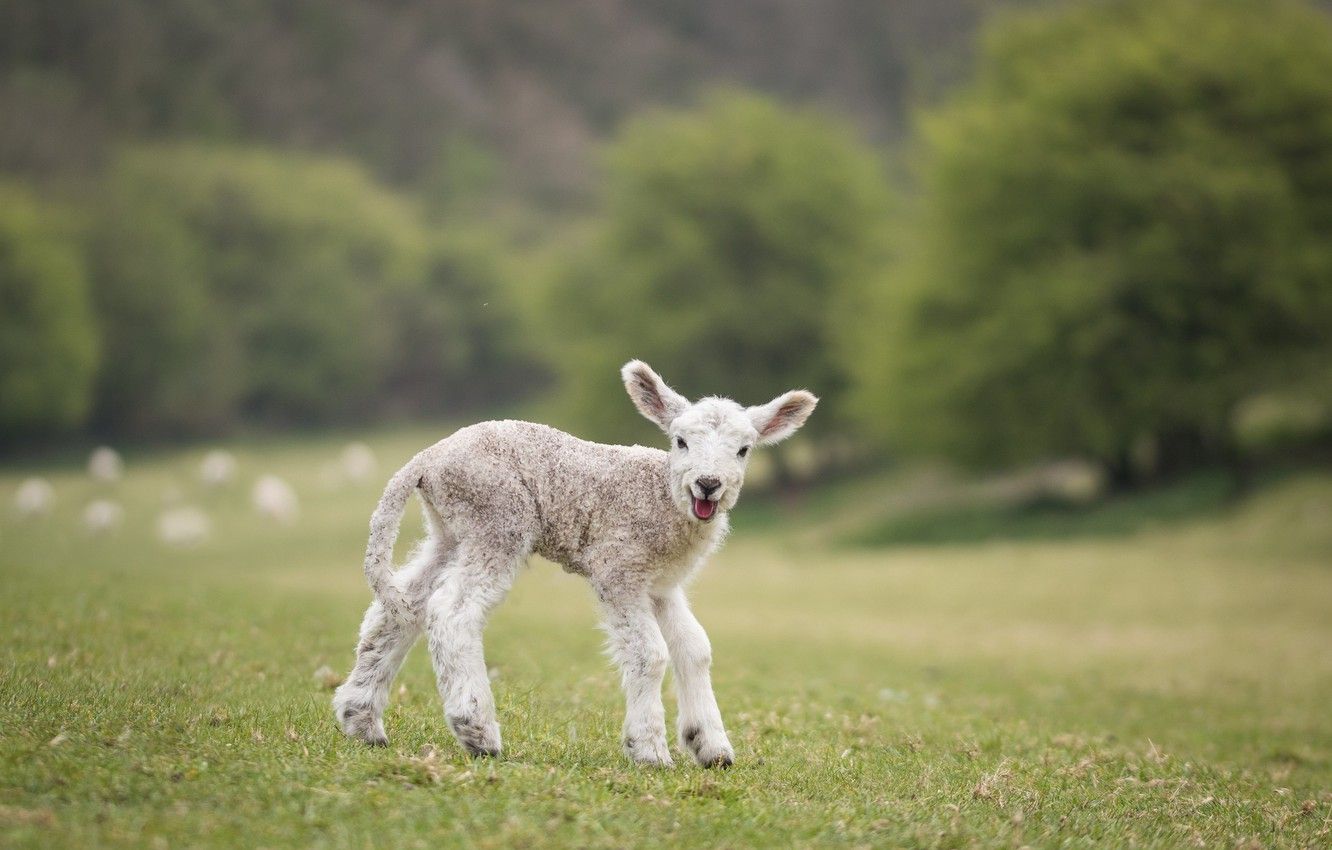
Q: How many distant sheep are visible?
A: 7